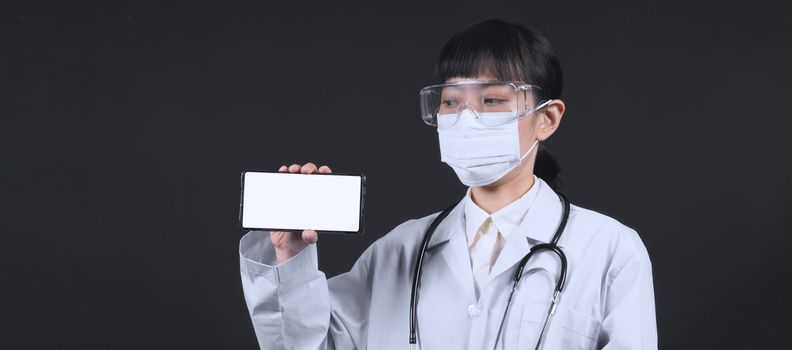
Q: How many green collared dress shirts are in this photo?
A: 0